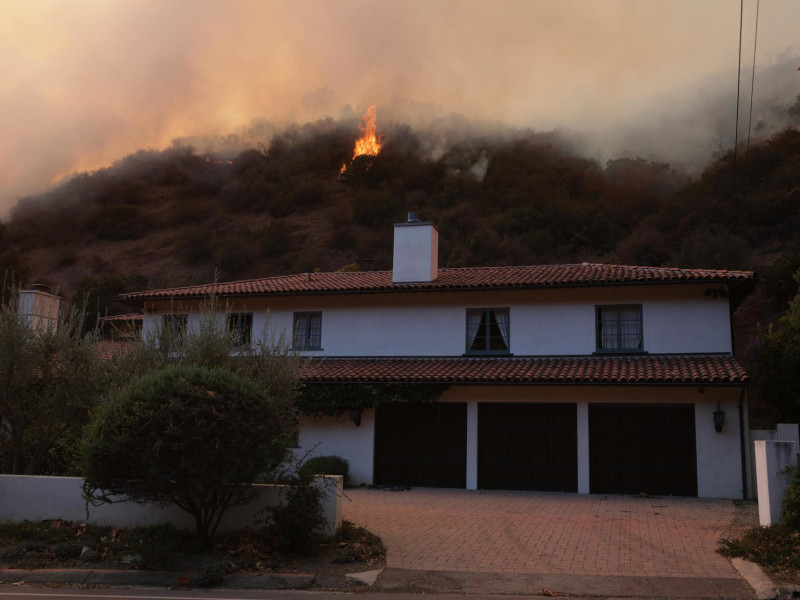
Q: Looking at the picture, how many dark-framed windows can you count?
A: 5